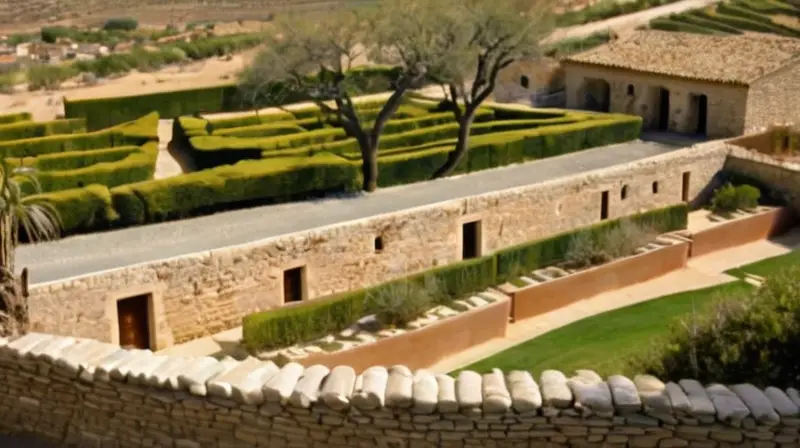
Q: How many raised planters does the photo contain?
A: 3